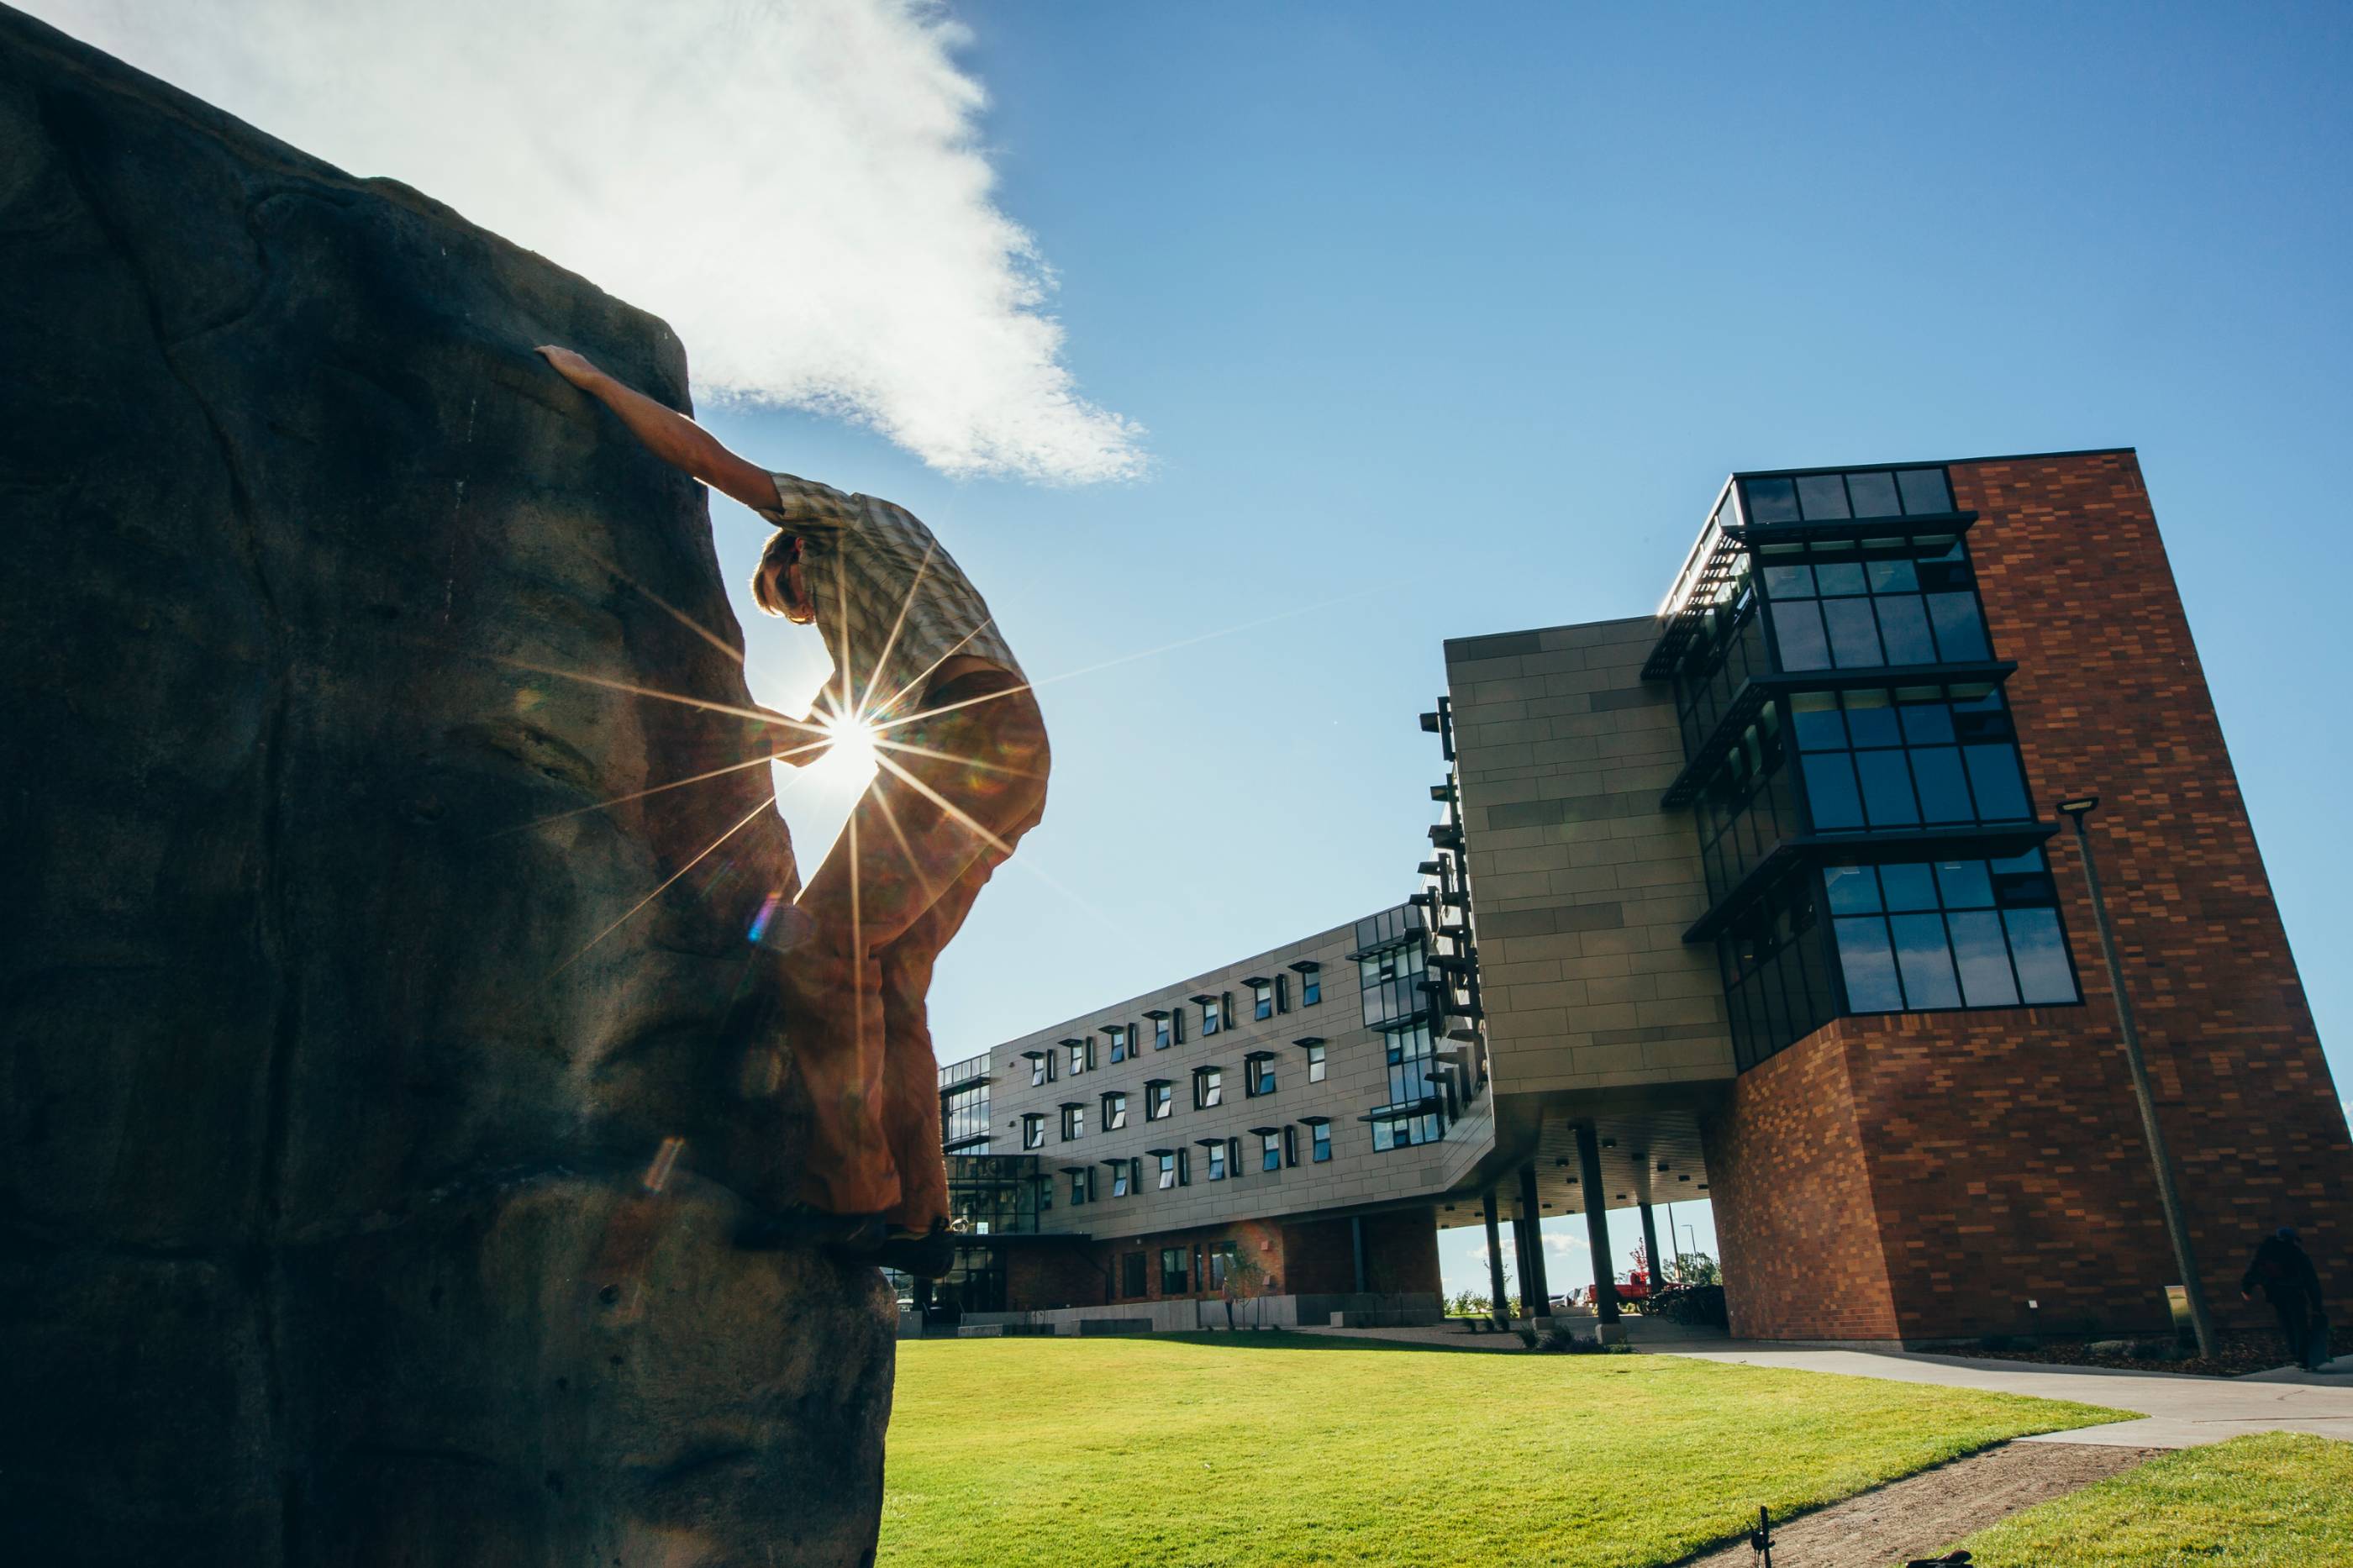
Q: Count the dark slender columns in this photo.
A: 5